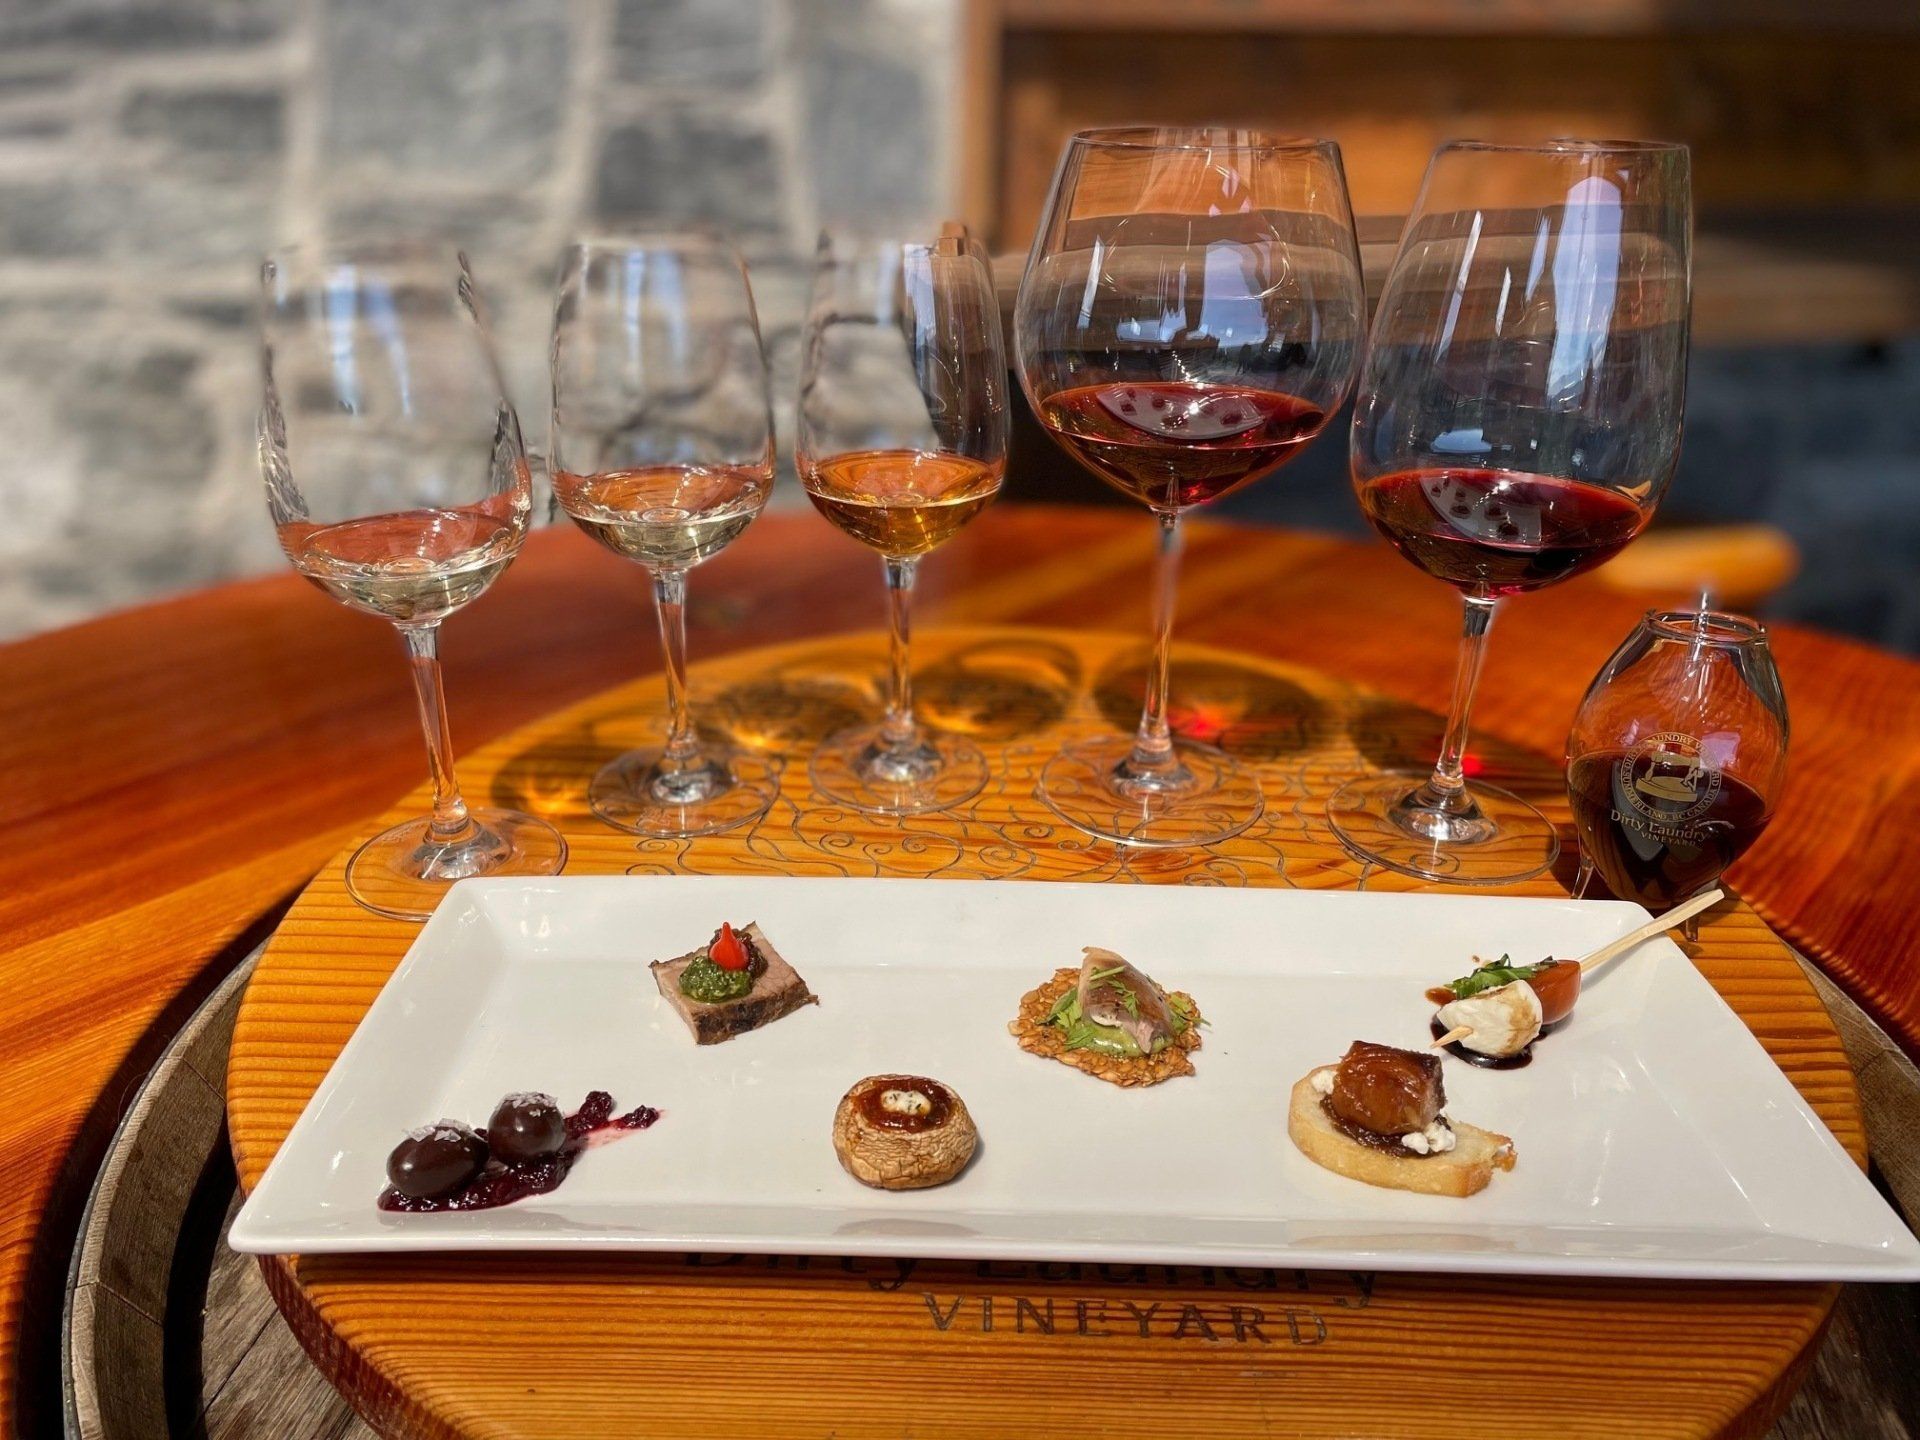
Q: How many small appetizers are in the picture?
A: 6